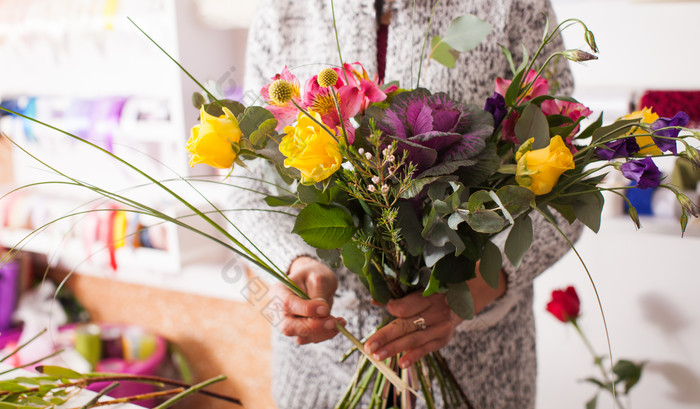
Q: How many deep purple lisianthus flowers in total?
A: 4